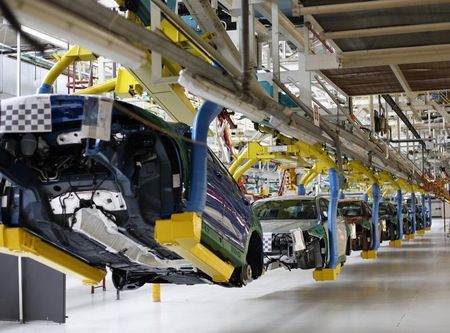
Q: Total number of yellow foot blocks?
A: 8